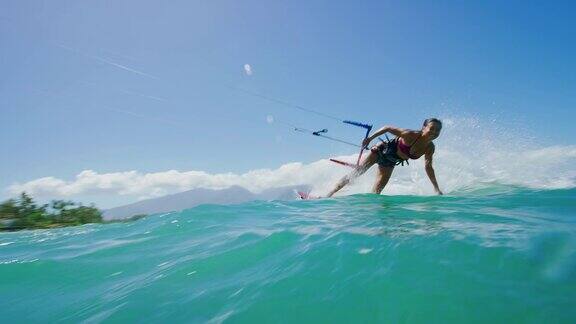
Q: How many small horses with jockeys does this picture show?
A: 0